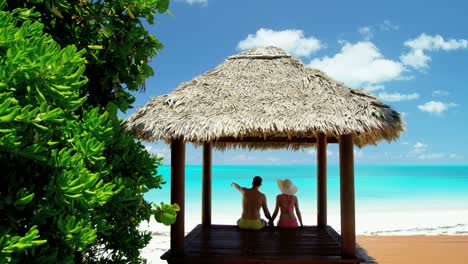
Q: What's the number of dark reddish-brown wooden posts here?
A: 4